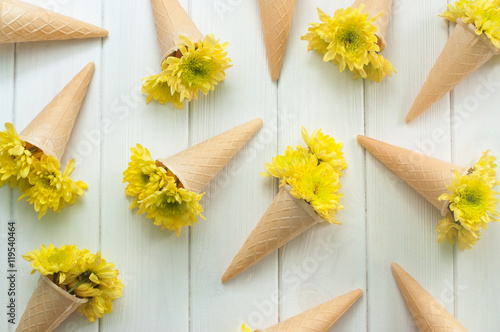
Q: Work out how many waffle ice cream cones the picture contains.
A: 12